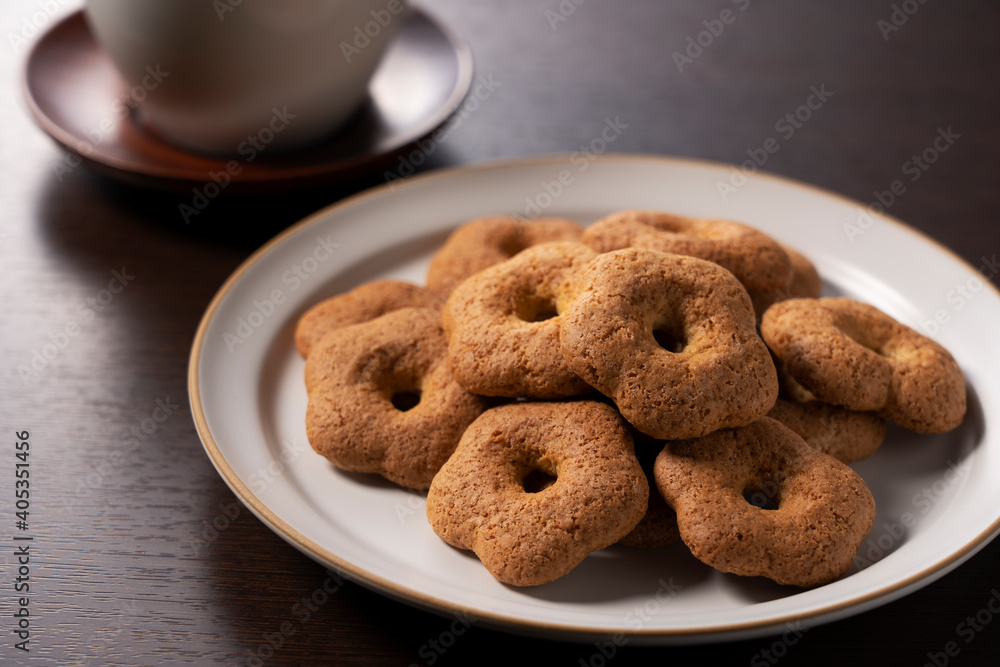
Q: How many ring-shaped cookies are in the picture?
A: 12